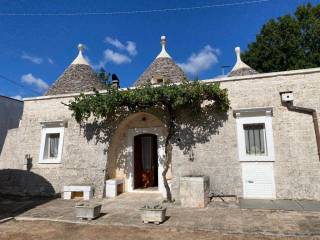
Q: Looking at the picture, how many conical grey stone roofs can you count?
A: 3